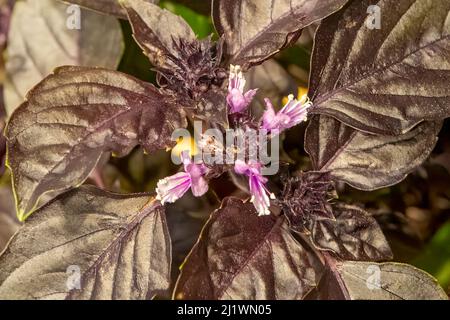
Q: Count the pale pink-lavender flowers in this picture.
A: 4